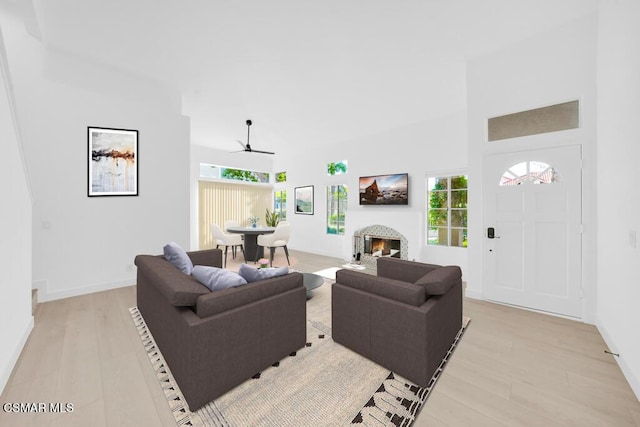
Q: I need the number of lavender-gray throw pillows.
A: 3